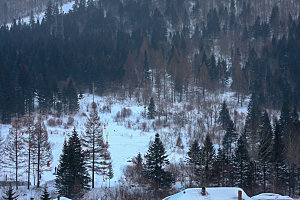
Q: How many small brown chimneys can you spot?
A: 2